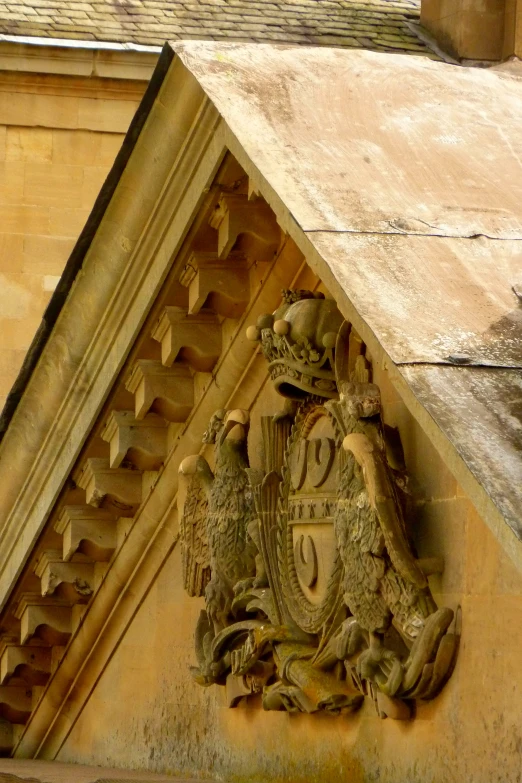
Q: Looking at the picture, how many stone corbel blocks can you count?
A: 12